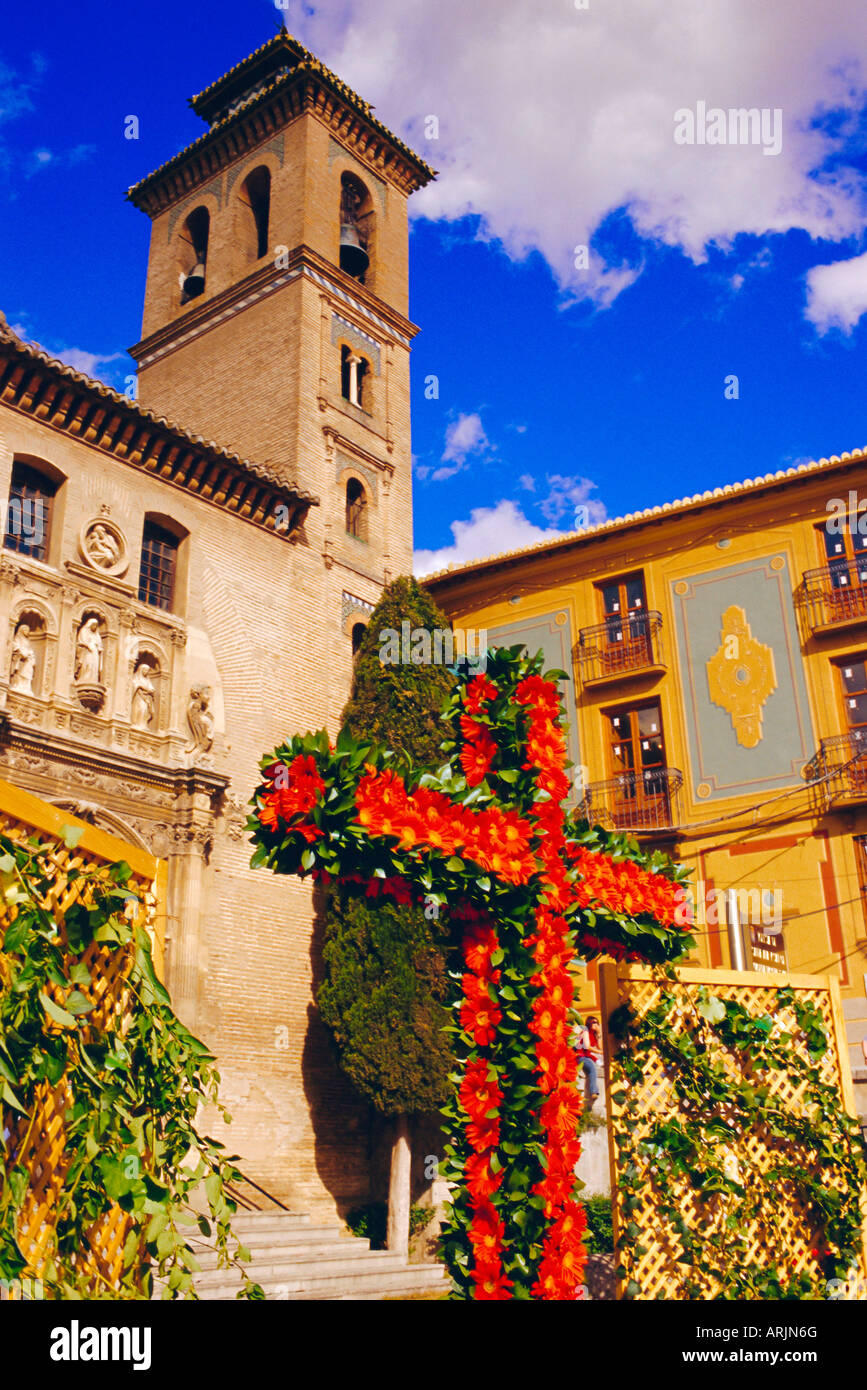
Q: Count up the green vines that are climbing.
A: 2